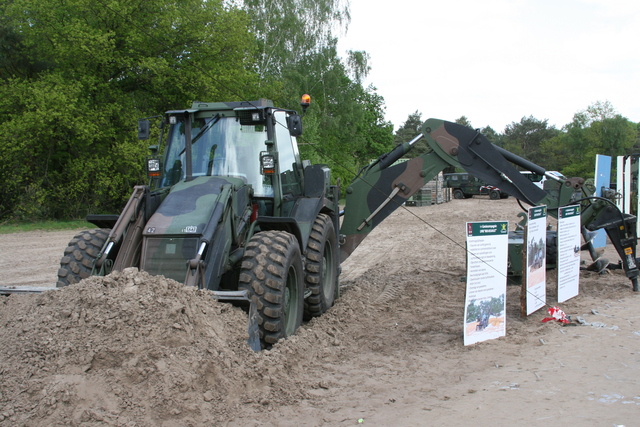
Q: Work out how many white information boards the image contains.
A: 3